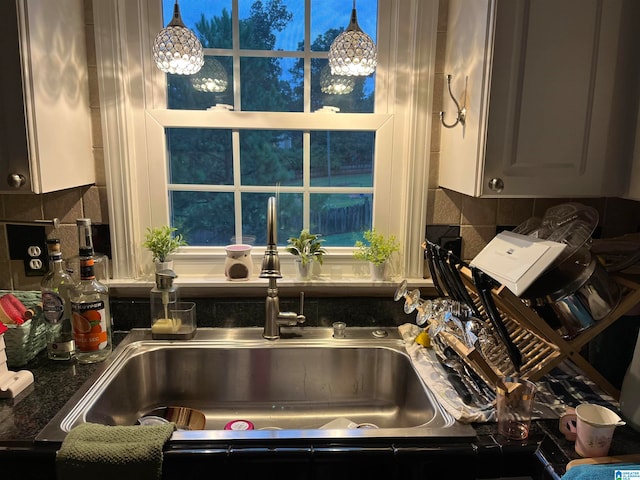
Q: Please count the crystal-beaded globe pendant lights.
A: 2